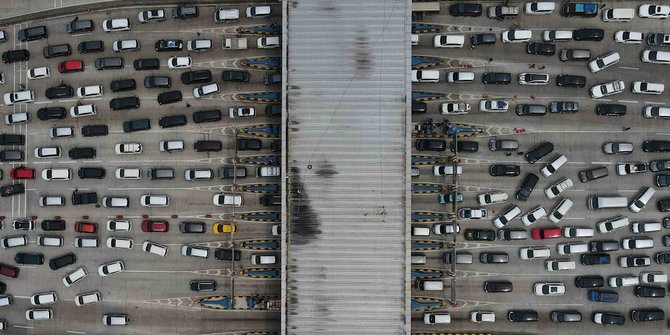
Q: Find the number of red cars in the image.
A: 6